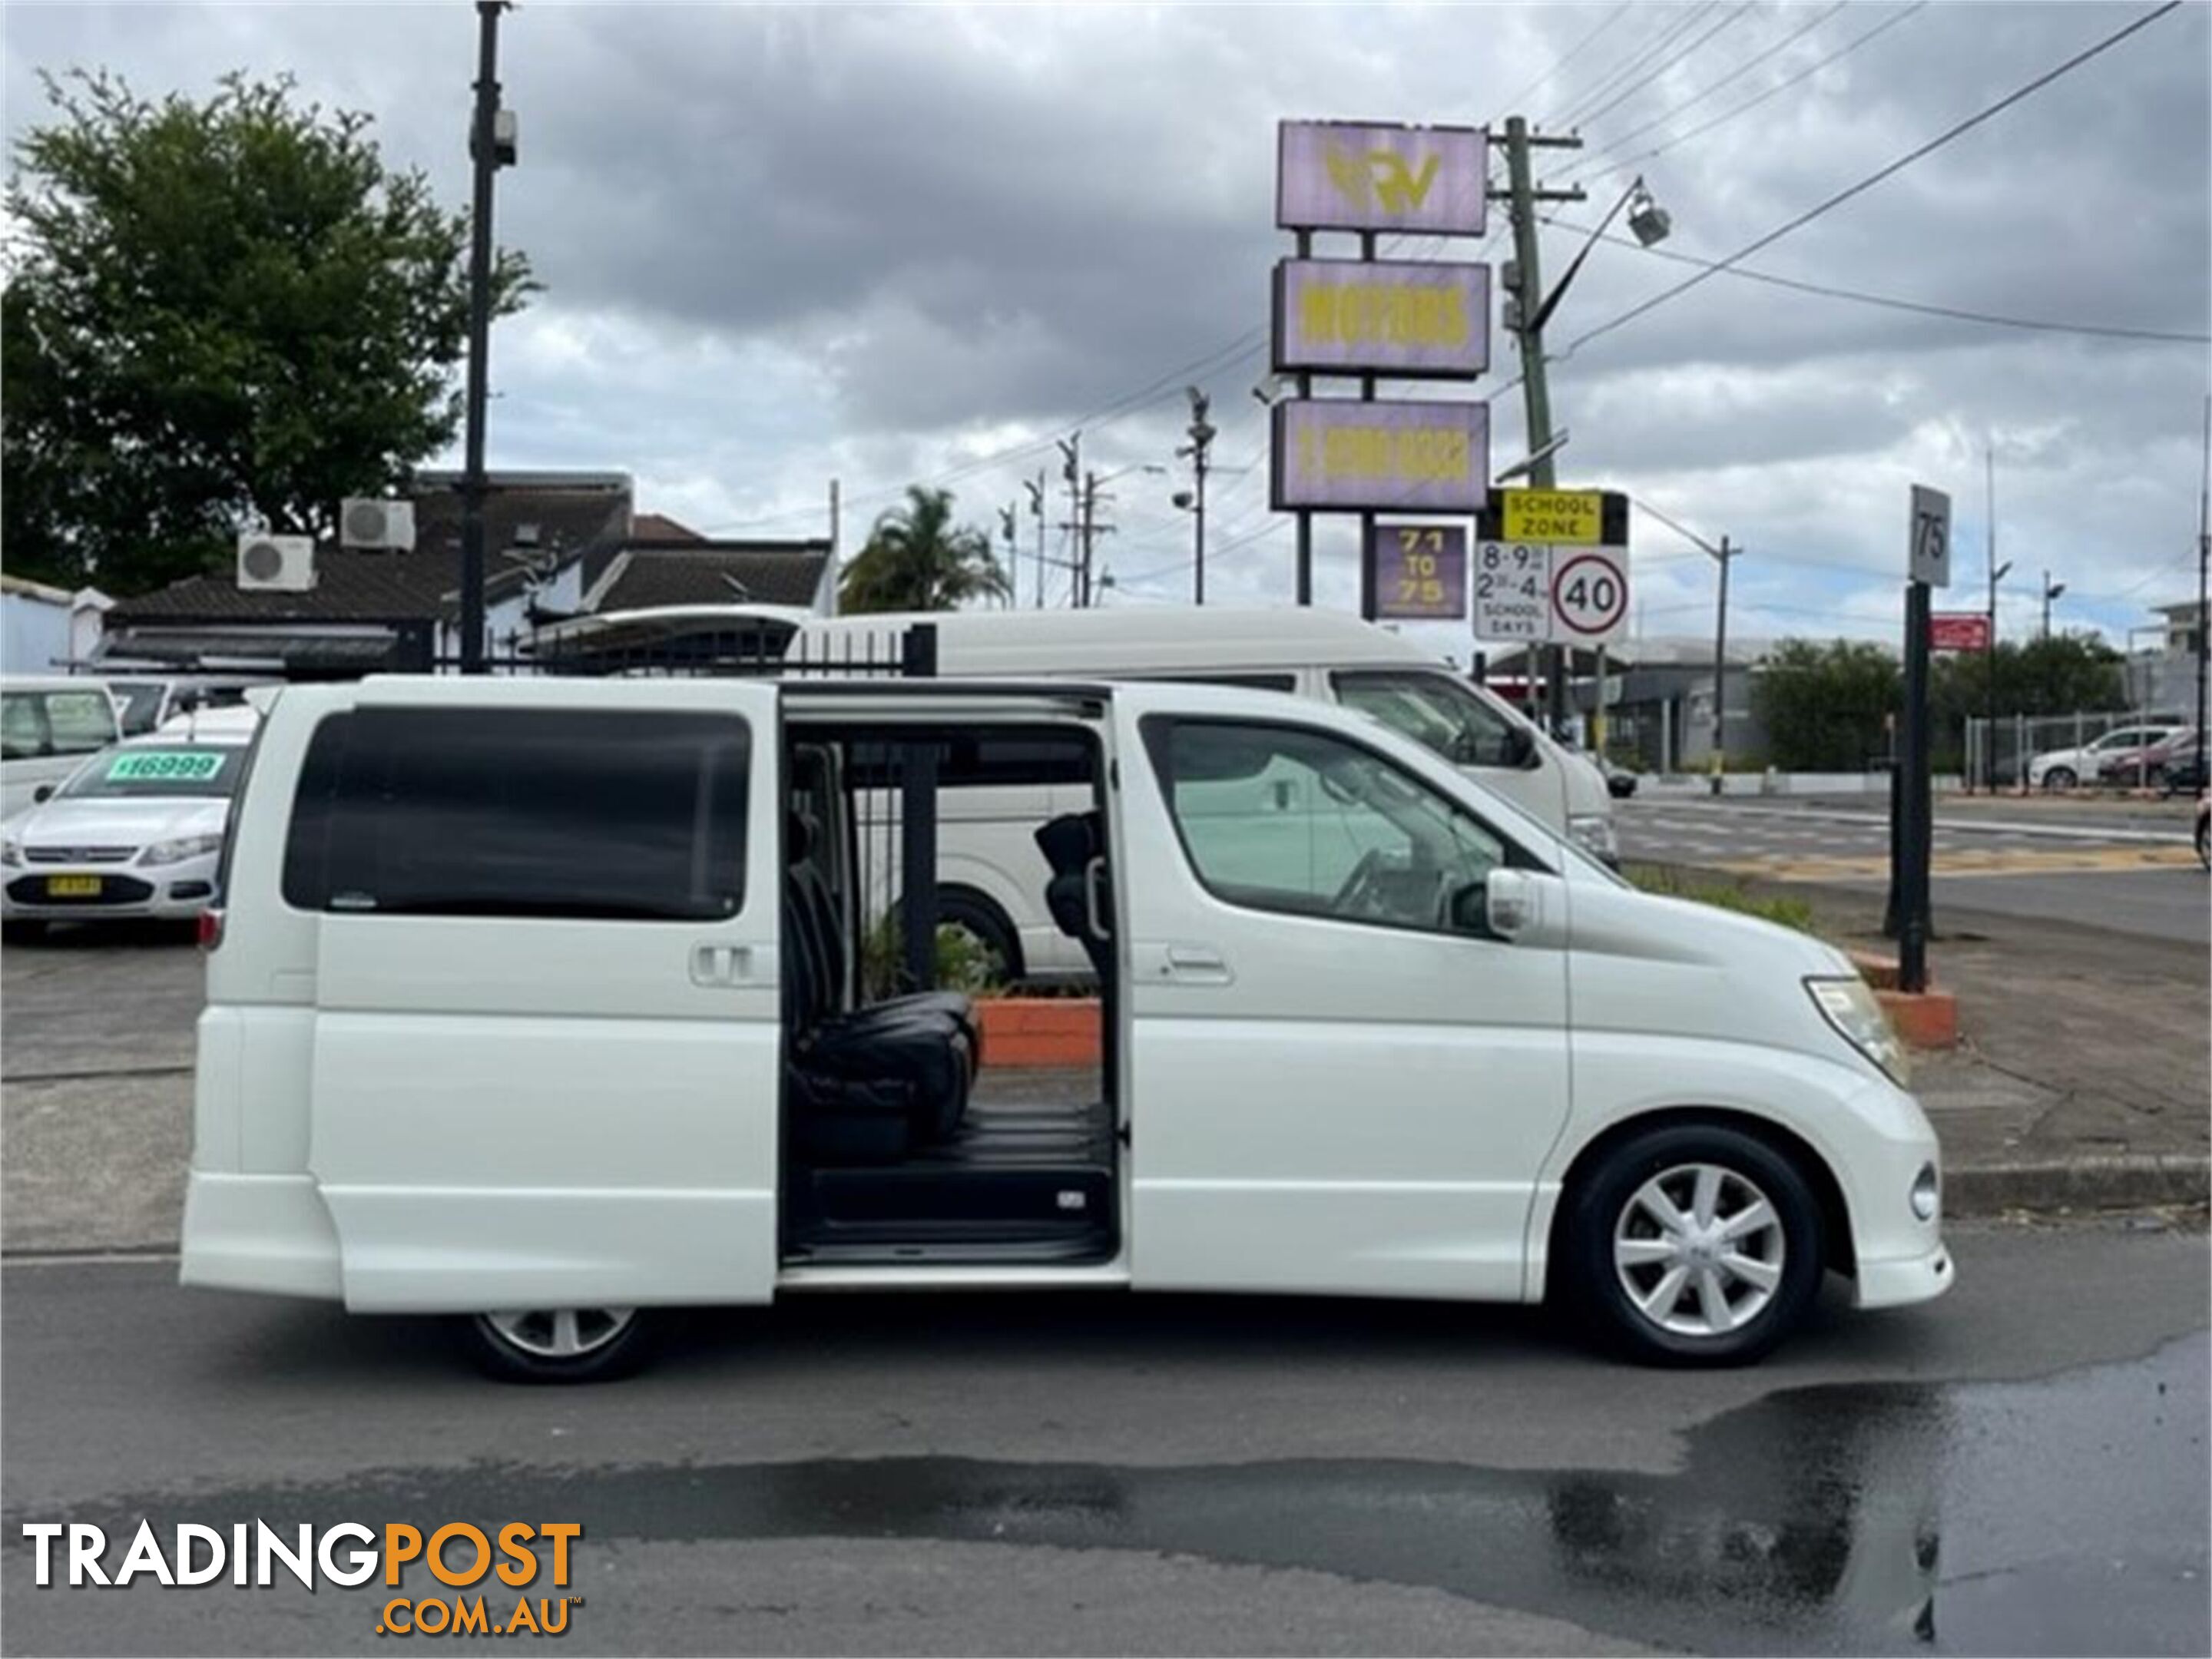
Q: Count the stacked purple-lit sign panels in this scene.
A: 3